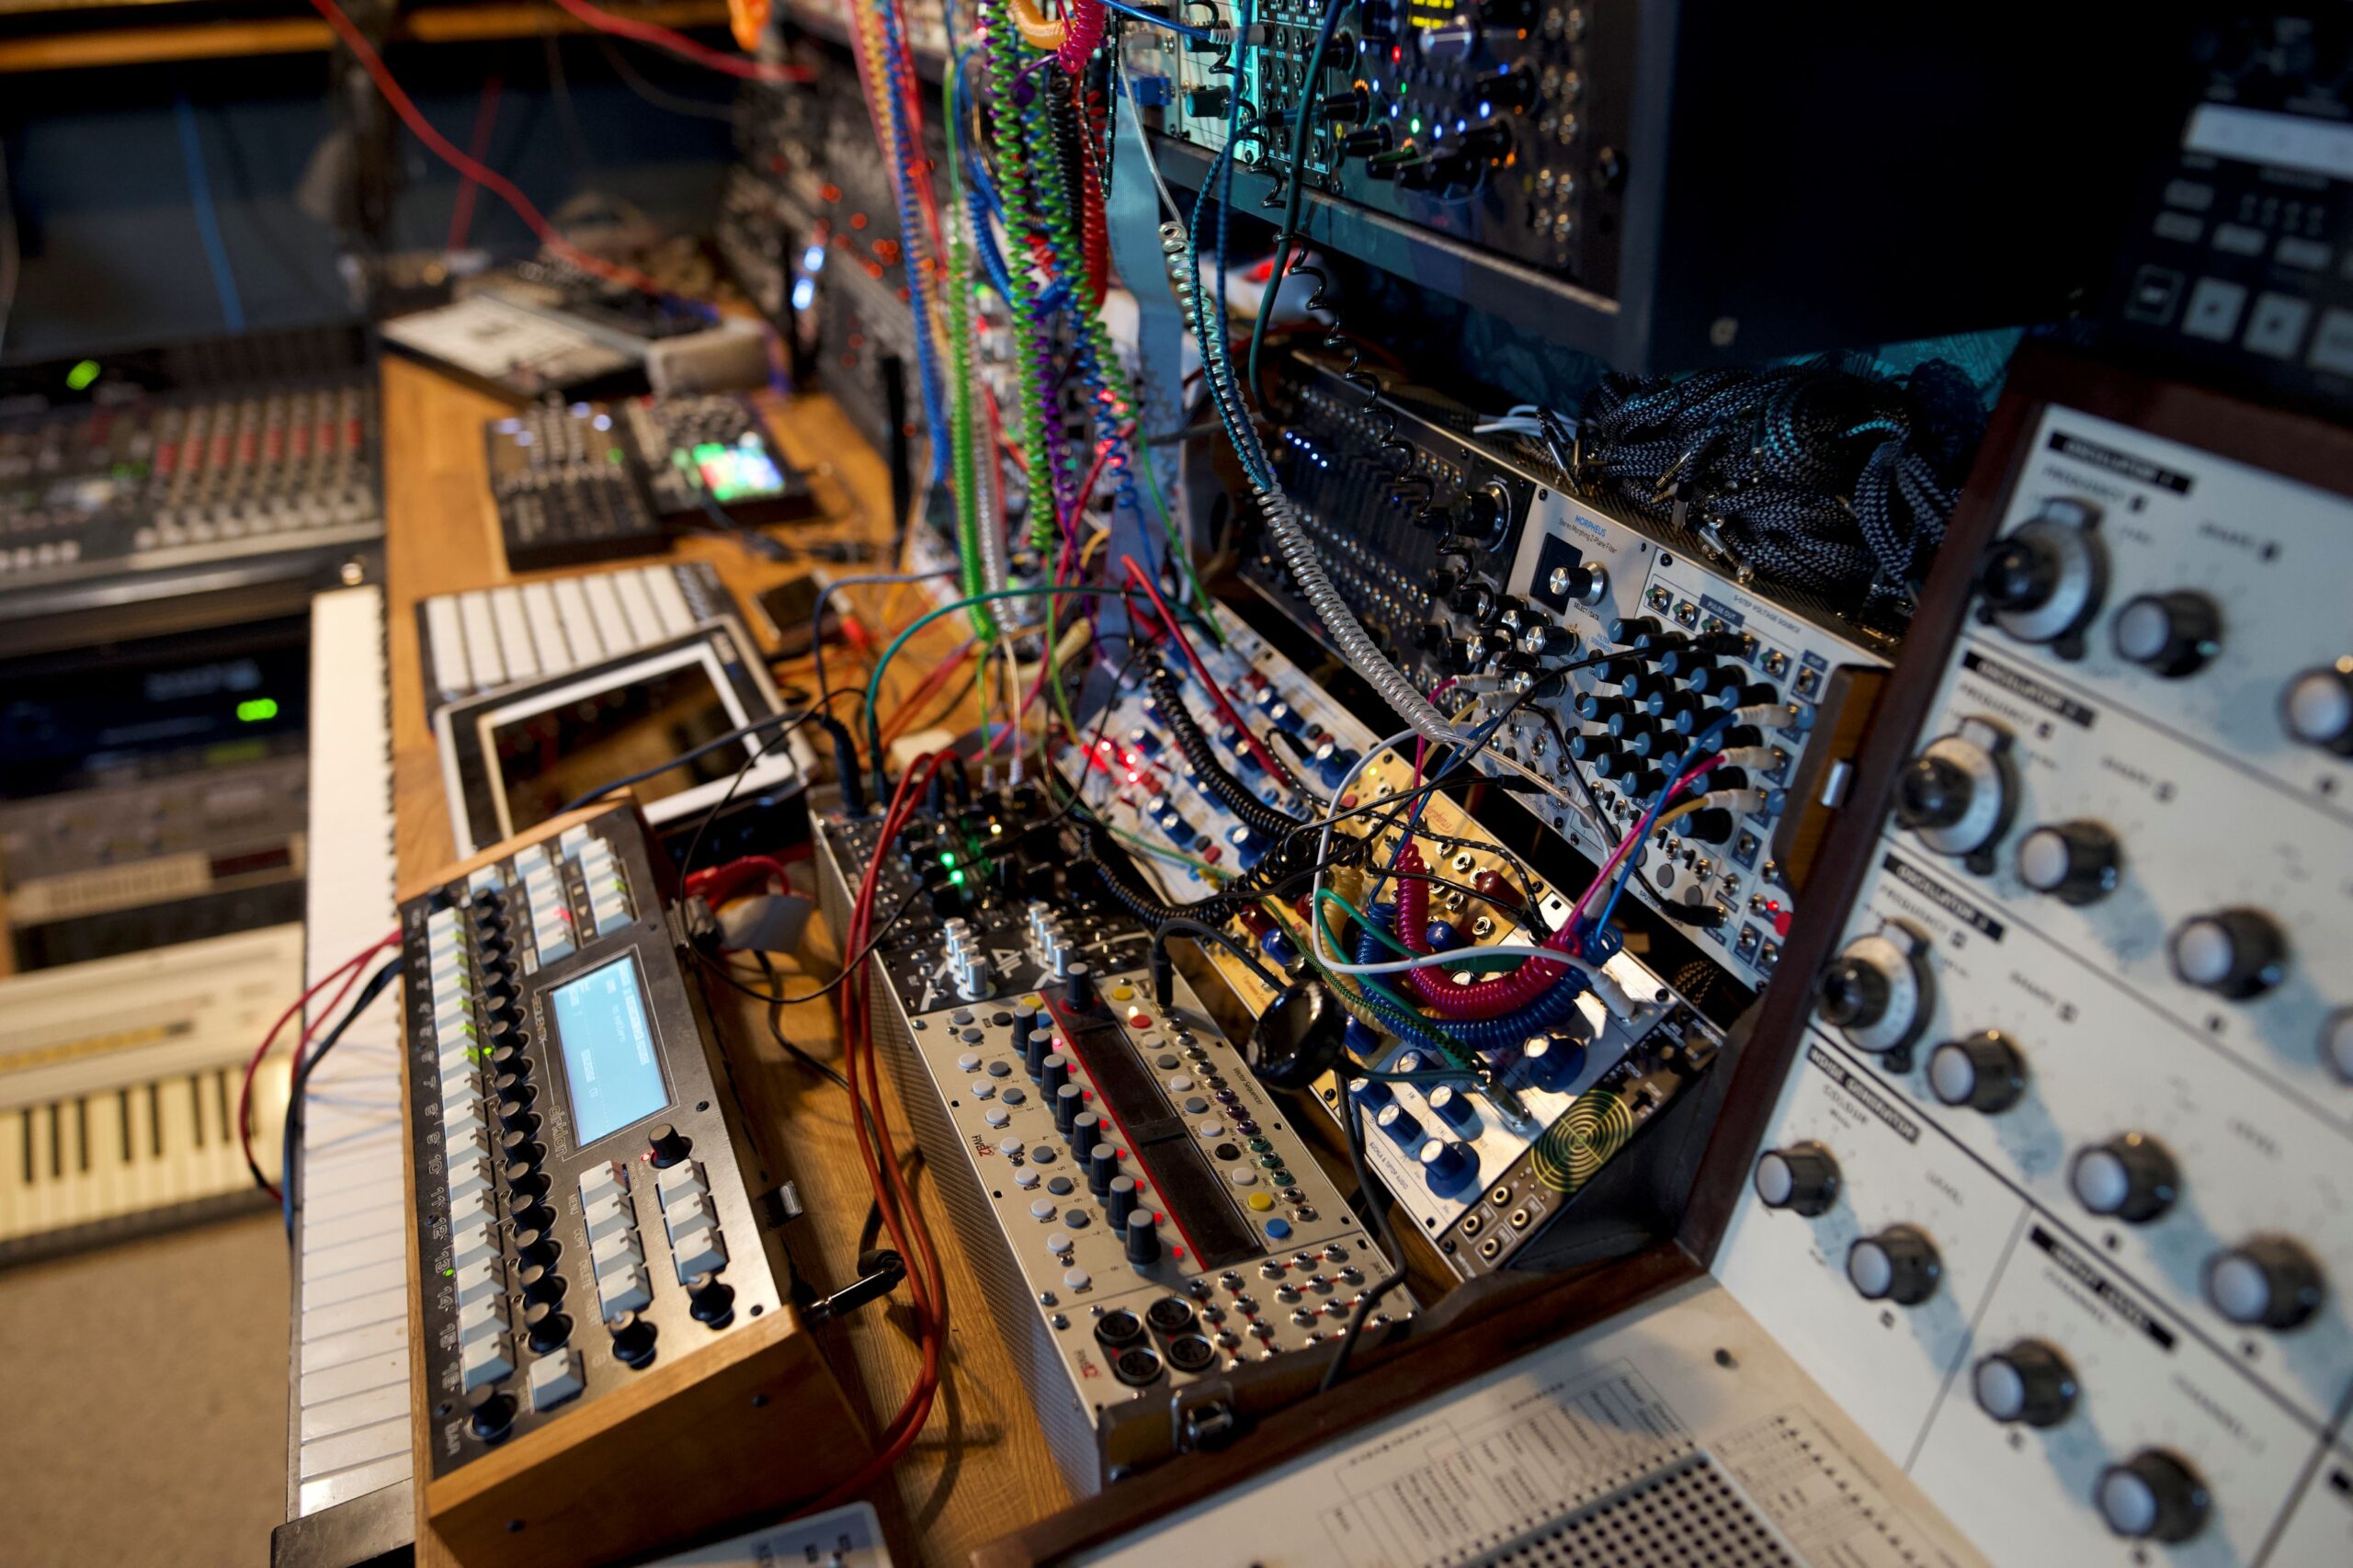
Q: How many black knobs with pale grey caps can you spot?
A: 12